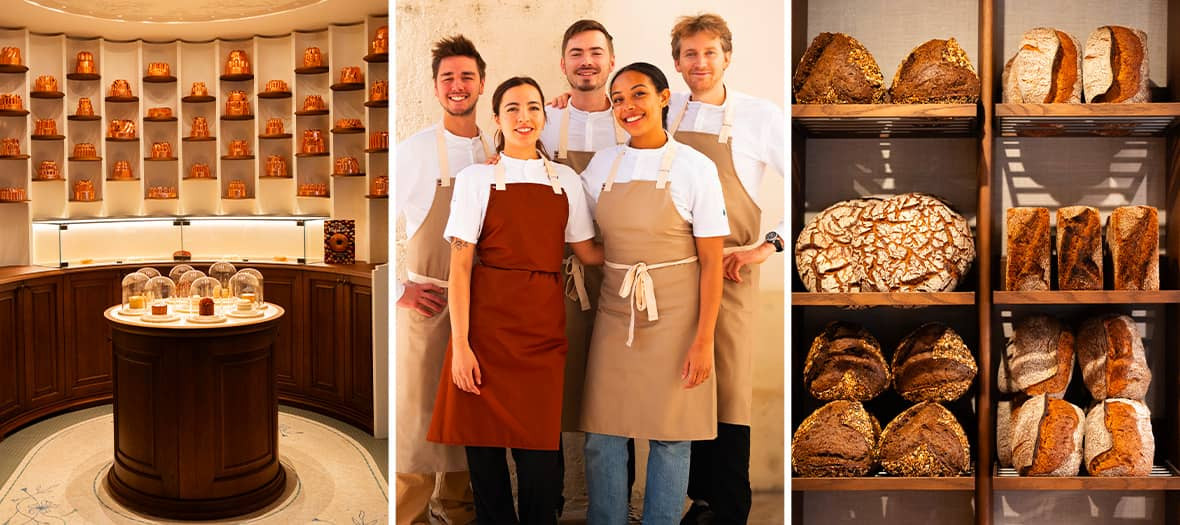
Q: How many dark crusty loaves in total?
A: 6